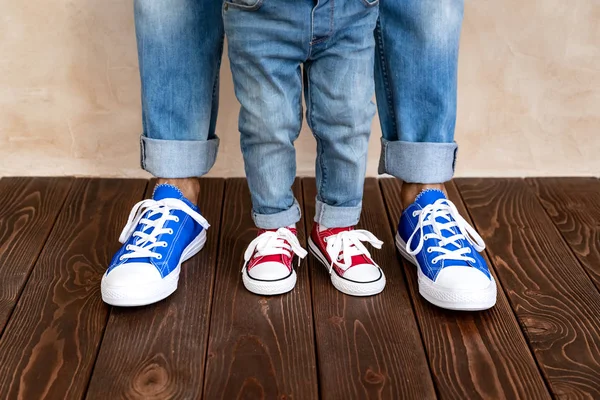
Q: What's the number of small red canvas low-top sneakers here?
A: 2